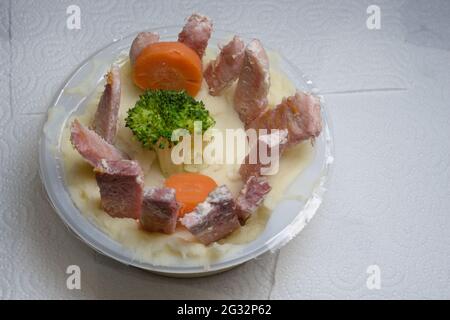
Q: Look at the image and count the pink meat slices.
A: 12